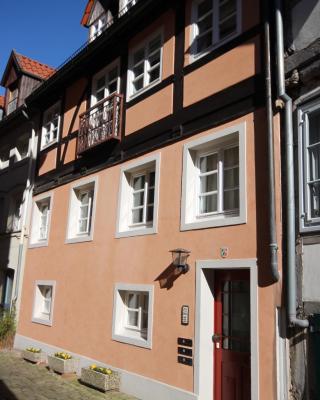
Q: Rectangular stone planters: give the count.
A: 3